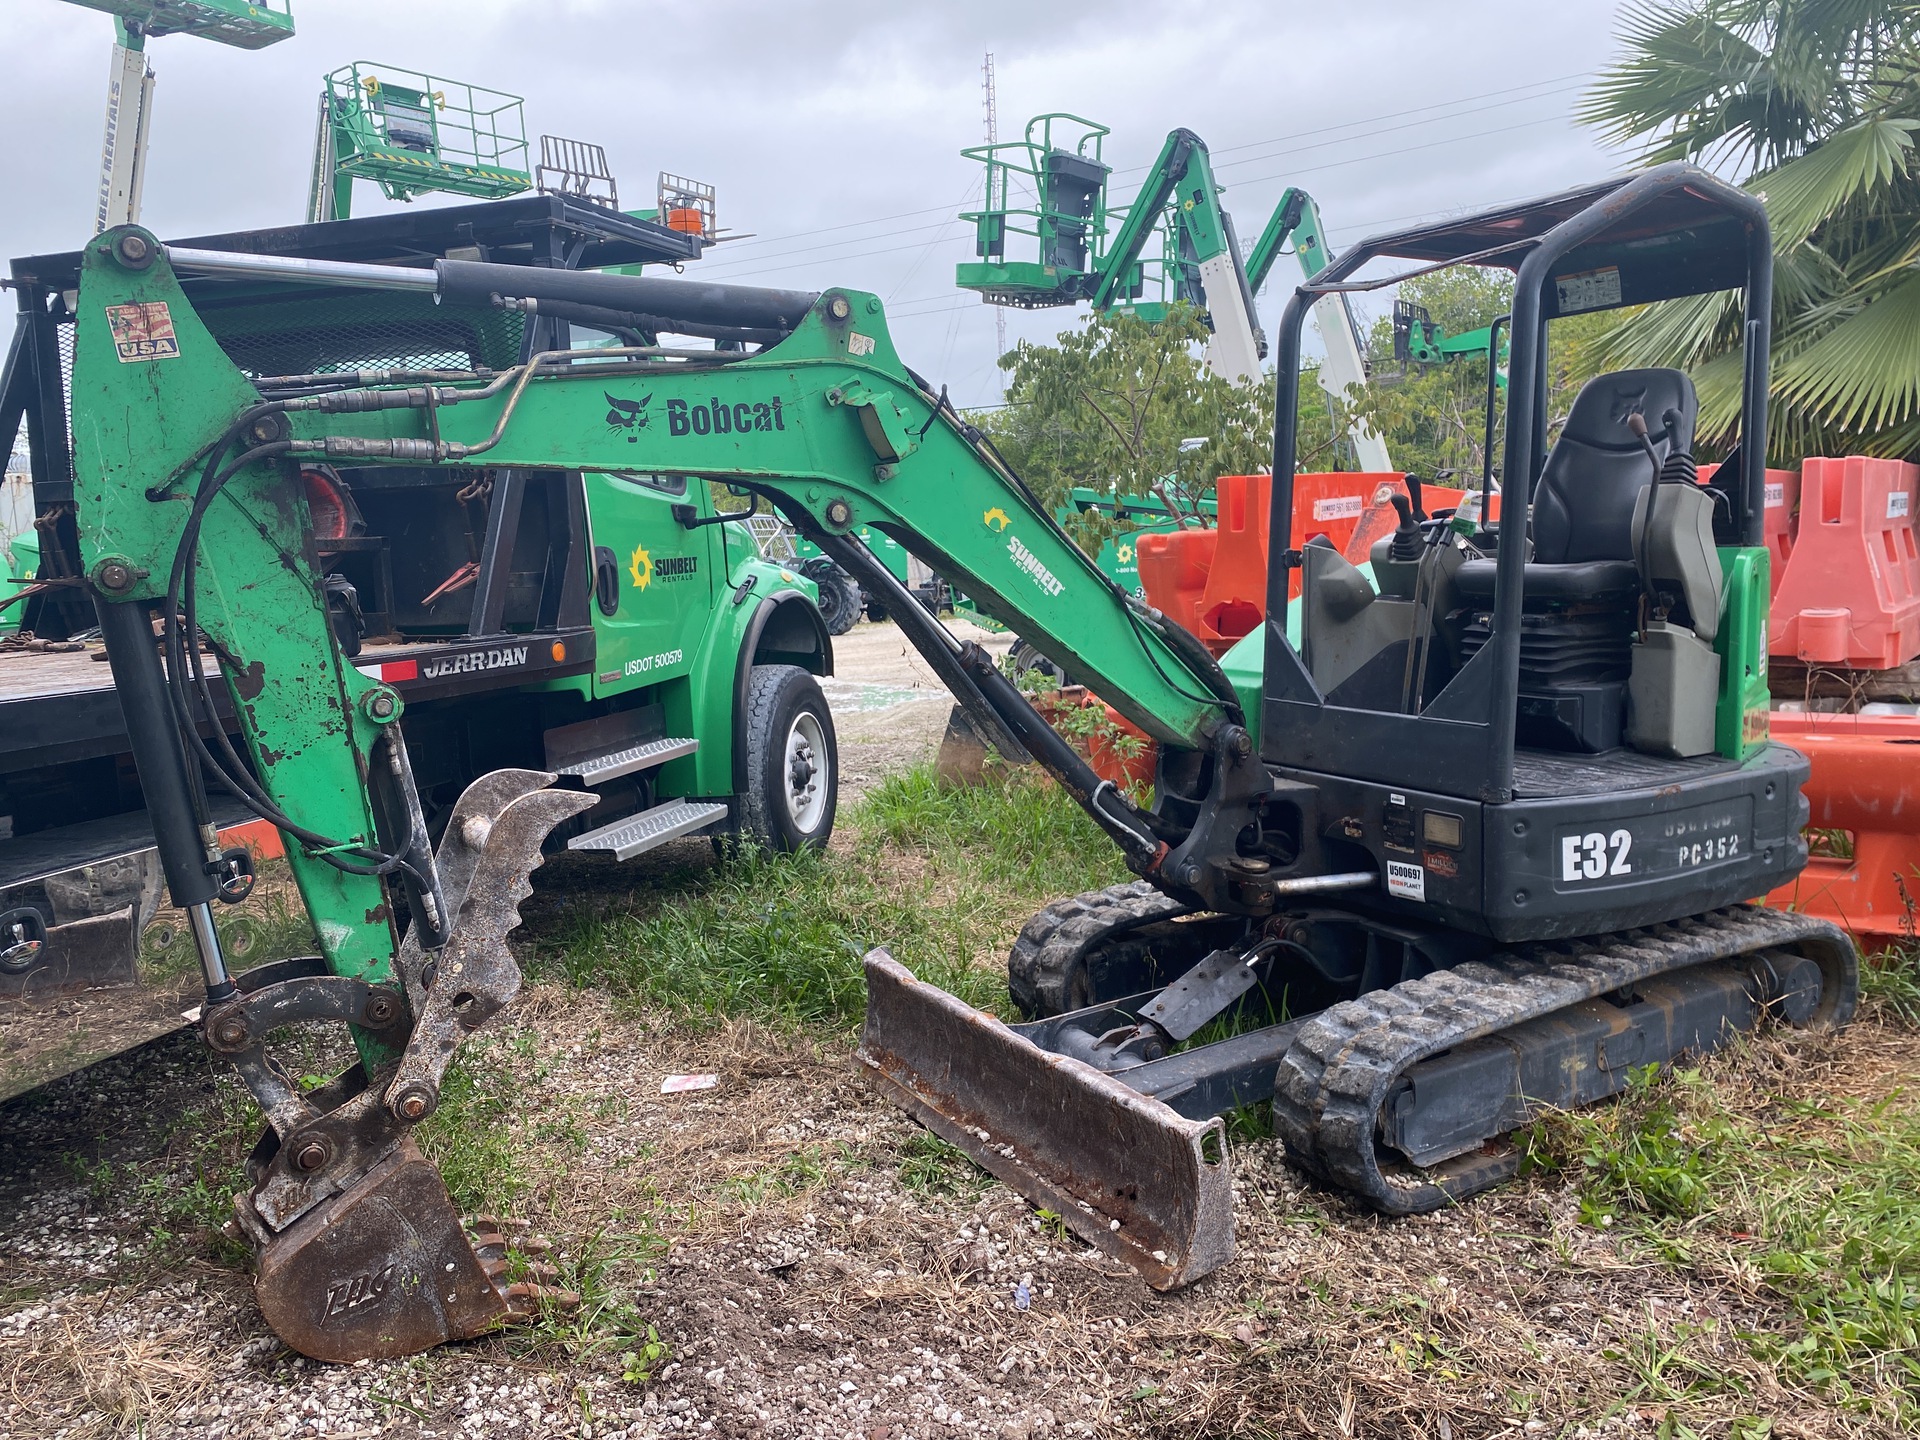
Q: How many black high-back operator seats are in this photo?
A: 1